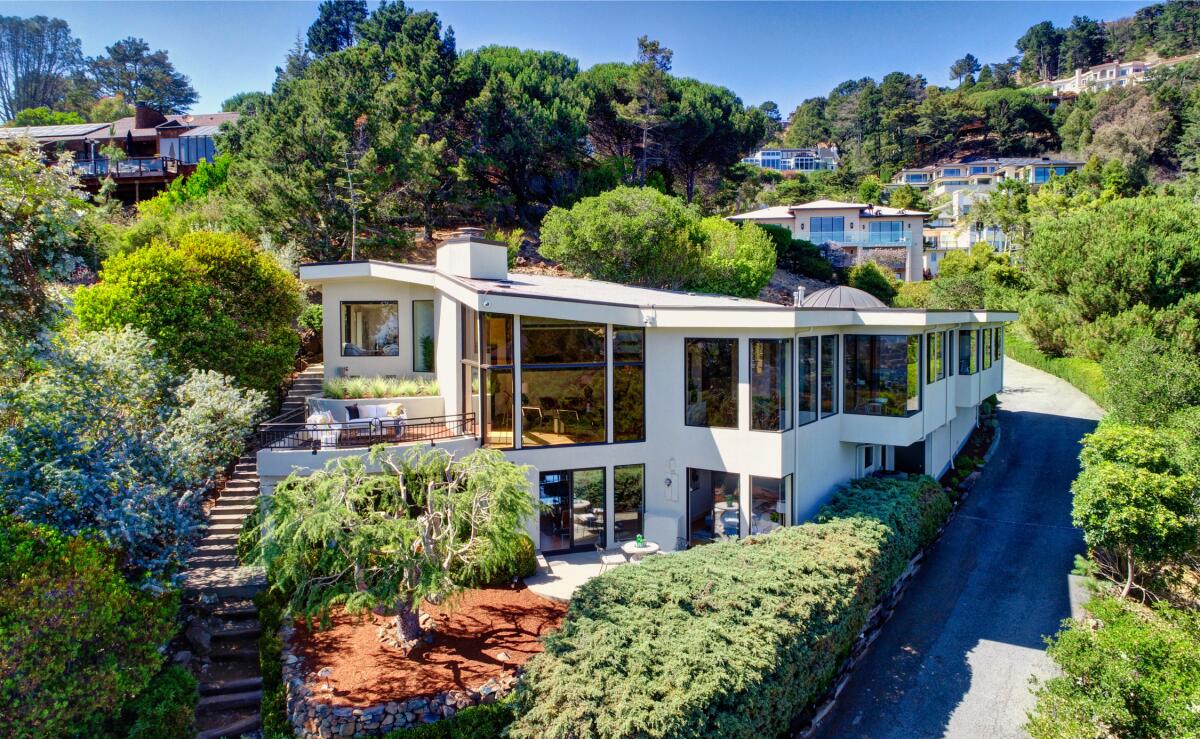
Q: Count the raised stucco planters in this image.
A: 1